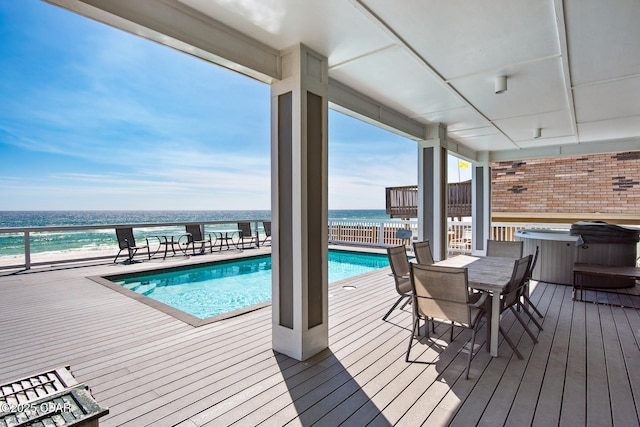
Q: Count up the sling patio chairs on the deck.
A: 10